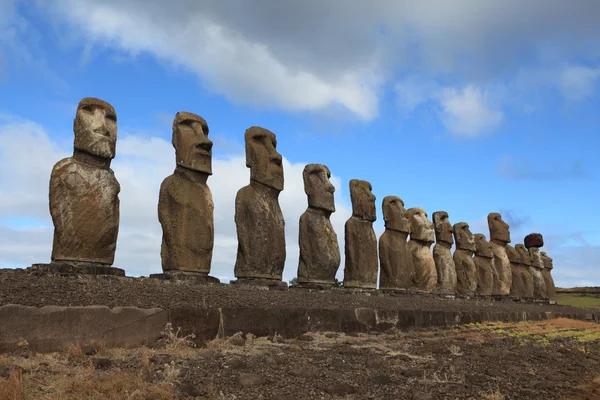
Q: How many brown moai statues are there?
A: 15